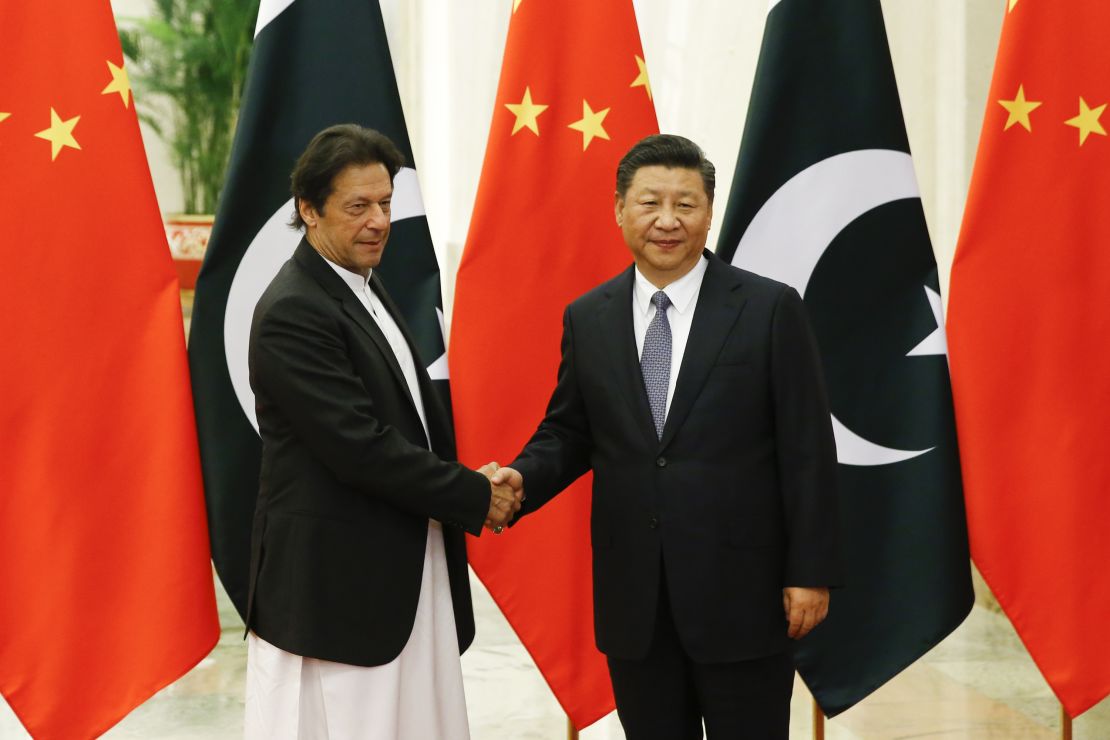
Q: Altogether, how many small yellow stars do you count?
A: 8